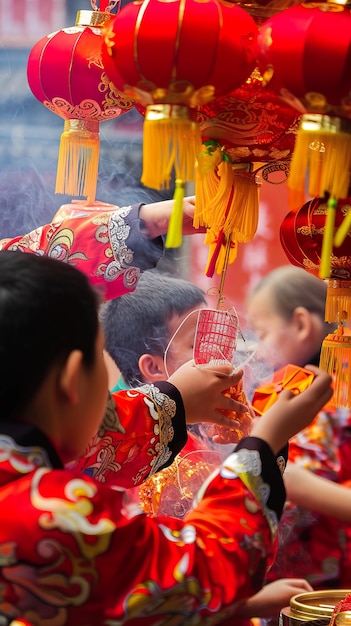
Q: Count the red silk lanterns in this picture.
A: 5